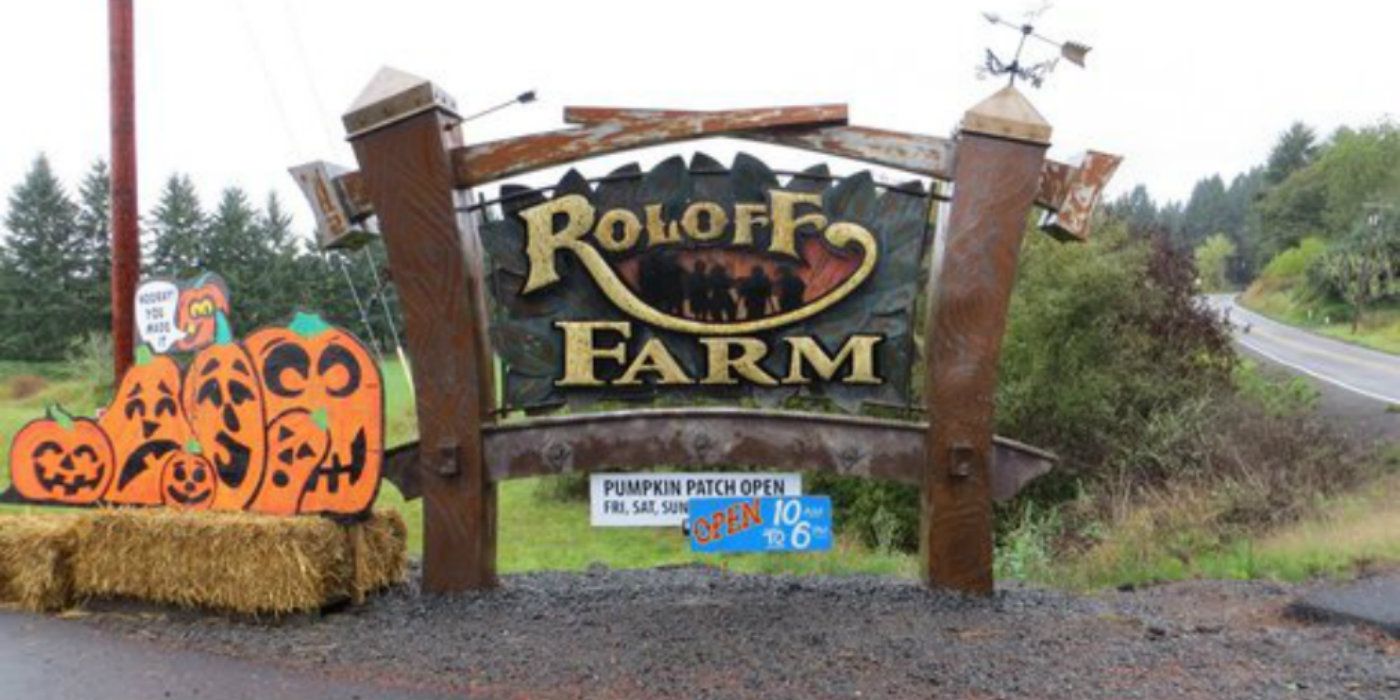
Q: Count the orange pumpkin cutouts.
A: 7